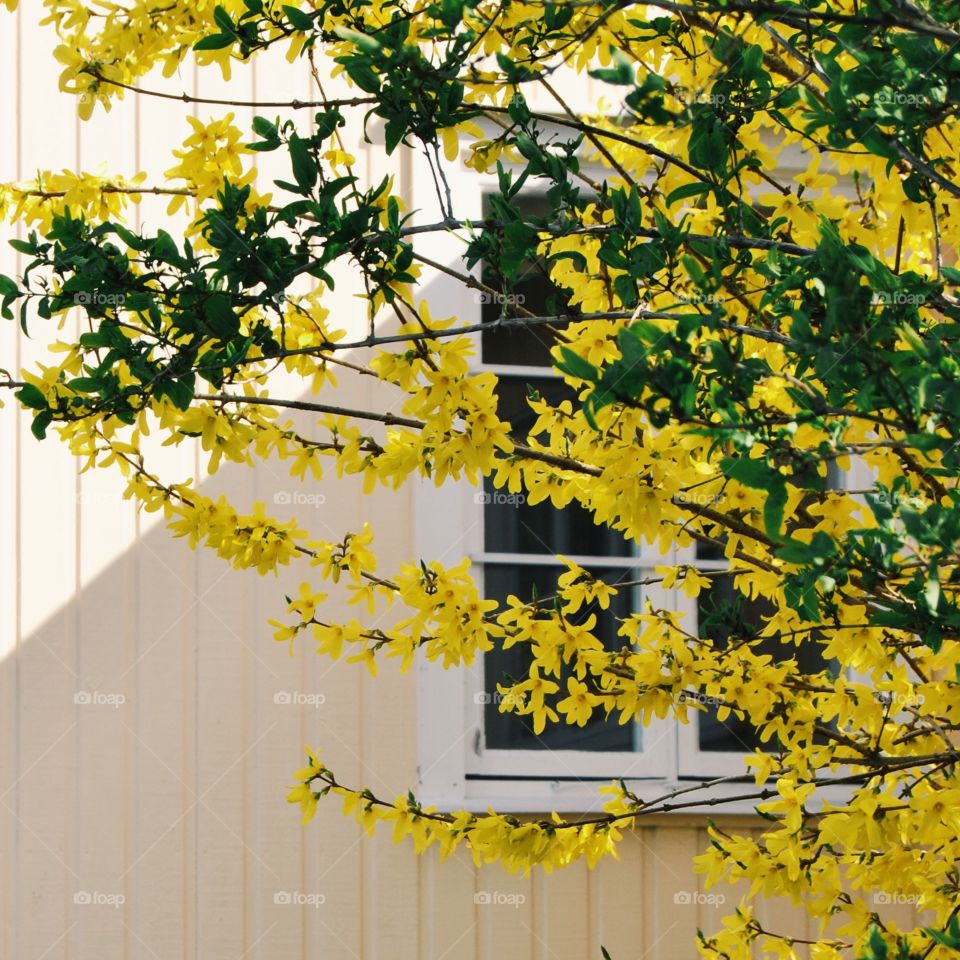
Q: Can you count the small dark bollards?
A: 0